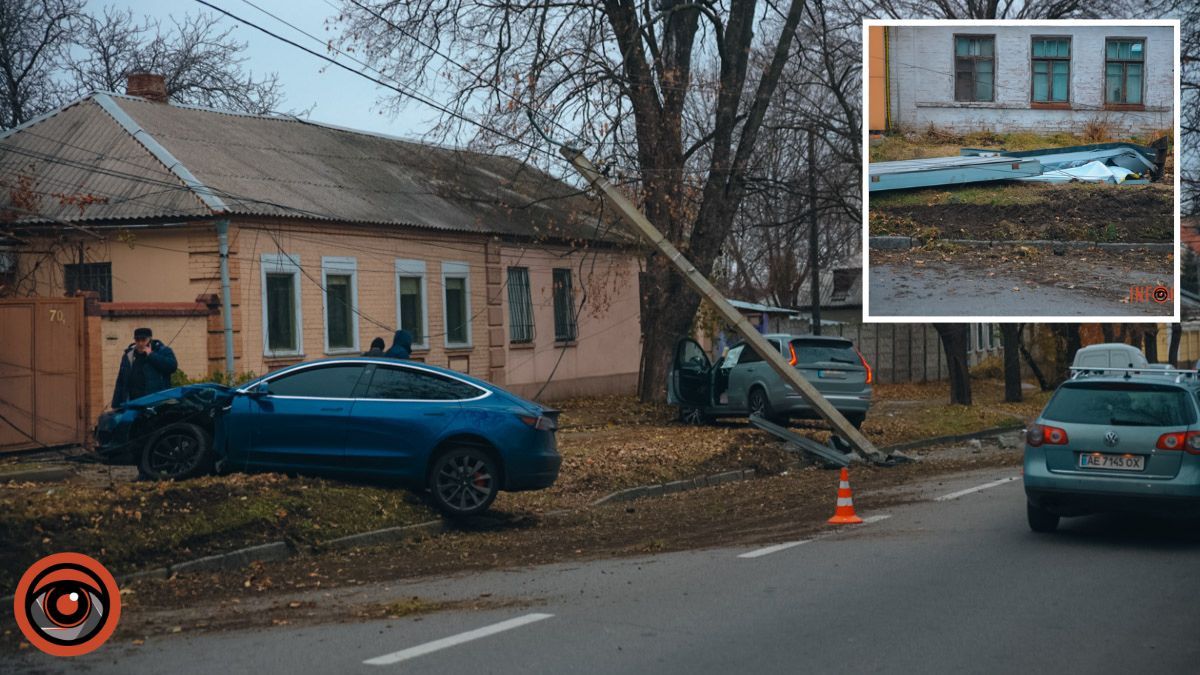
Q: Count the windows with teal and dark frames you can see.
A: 3